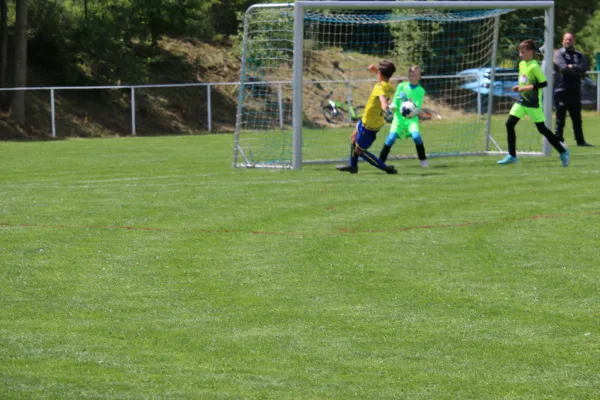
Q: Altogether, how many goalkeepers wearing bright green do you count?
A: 1